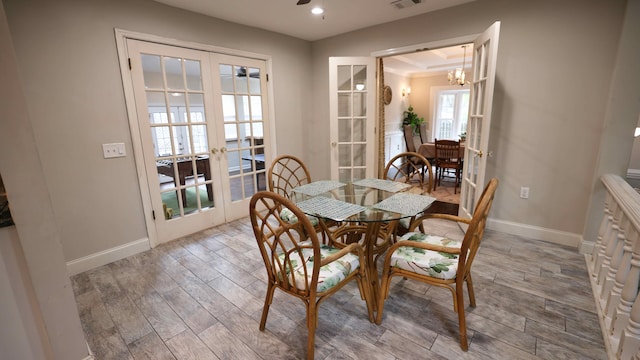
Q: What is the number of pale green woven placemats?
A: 4